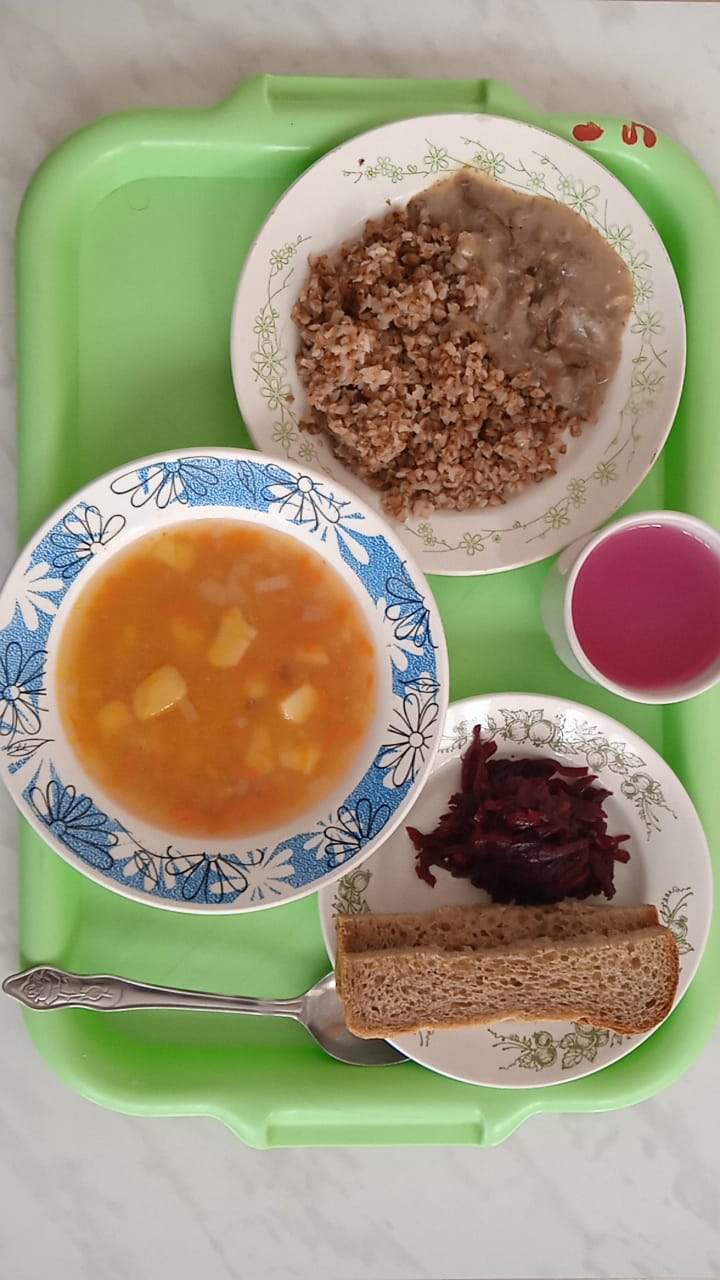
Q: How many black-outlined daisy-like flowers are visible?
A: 9